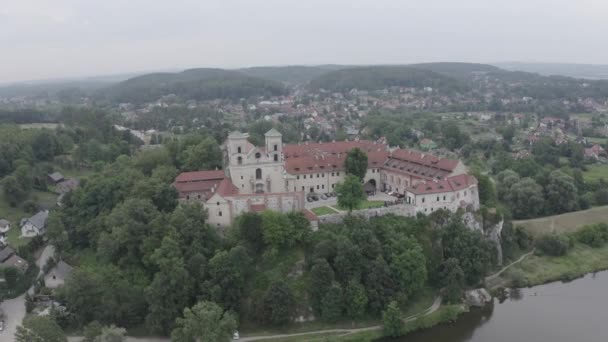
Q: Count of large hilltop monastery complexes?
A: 1